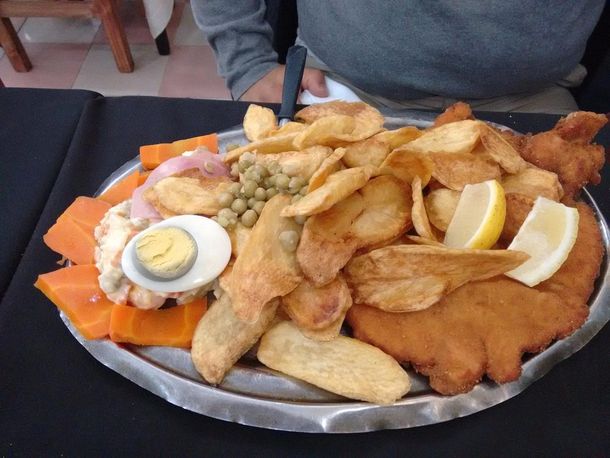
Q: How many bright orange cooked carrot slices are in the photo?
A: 5